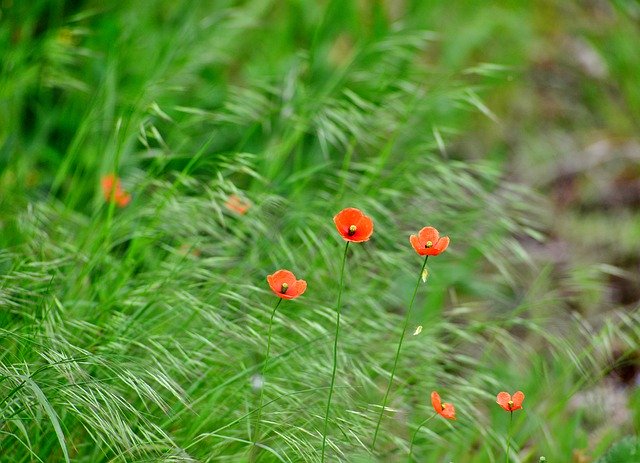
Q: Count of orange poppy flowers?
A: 7